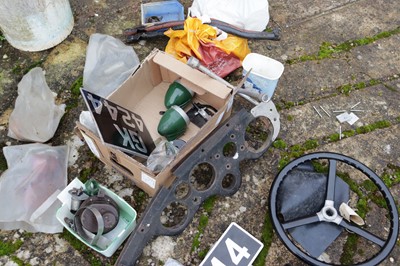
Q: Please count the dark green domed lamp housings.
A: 2